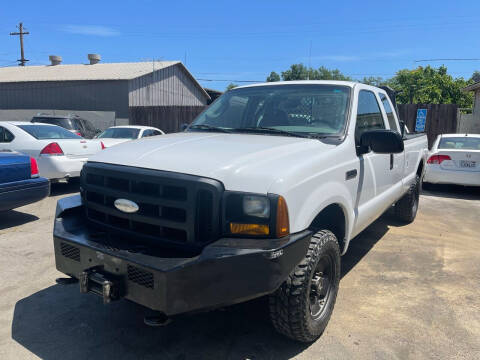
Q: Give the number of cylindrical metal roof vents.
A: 2